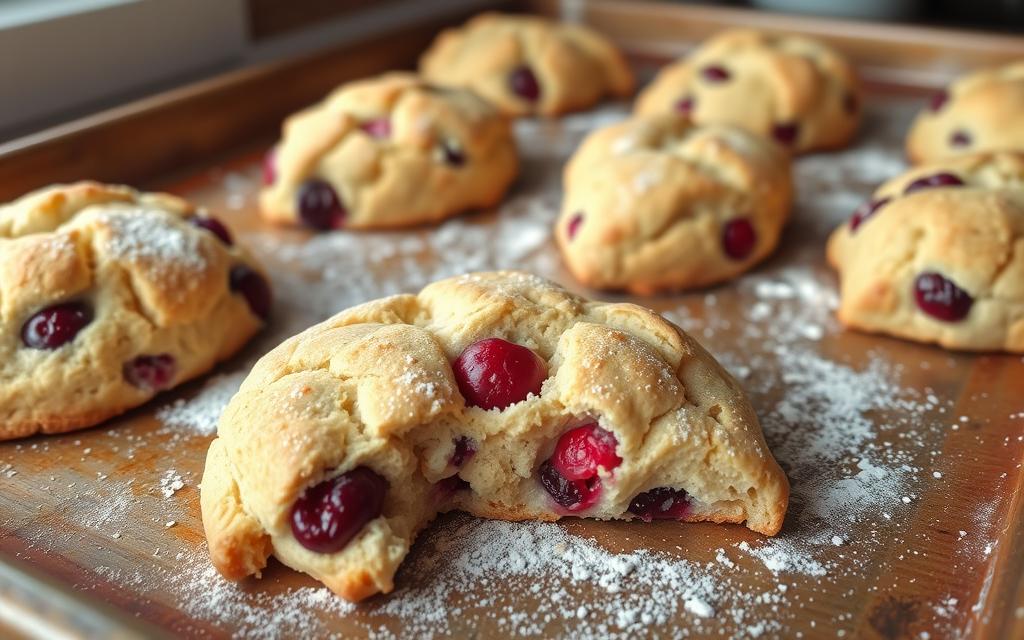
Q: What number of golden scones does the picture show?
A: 8